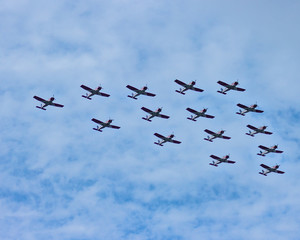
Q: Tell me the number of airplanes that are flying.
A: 15